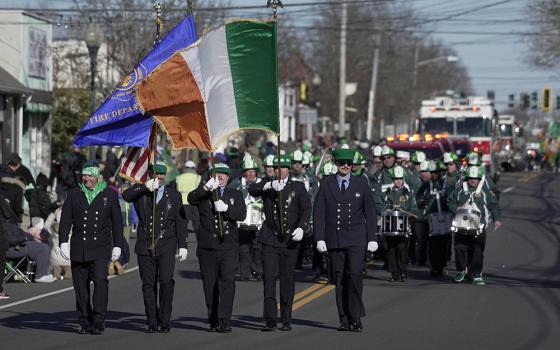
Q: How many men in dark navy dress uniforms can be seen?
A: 5